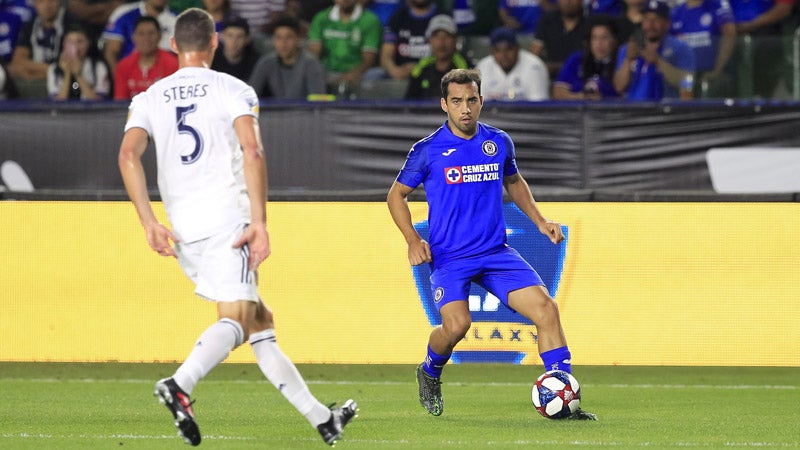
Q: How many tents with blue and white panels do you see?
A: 0